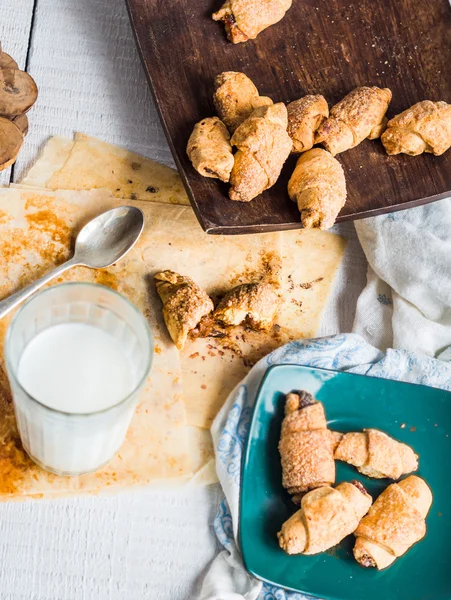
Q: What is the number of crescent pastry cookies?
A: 14